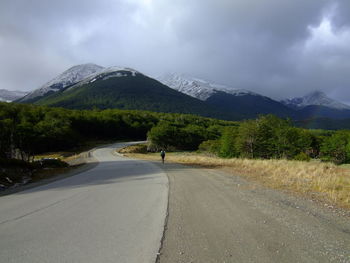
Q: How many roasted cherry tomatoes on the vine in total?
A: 0